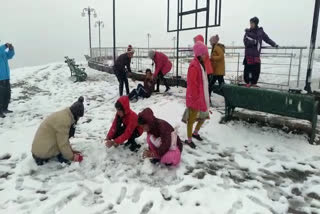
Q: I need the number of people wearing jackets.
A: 11